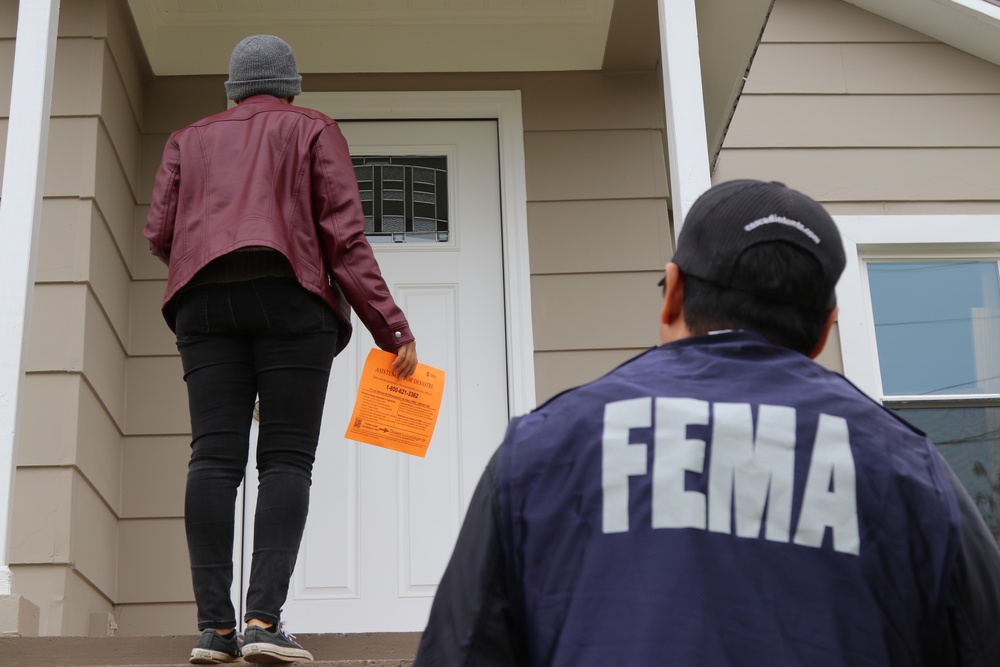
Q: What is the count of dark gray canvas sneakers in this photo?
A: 2